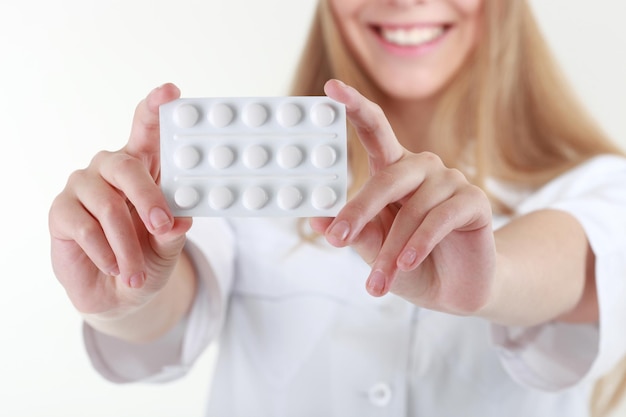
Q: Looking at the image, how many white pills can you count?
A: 15